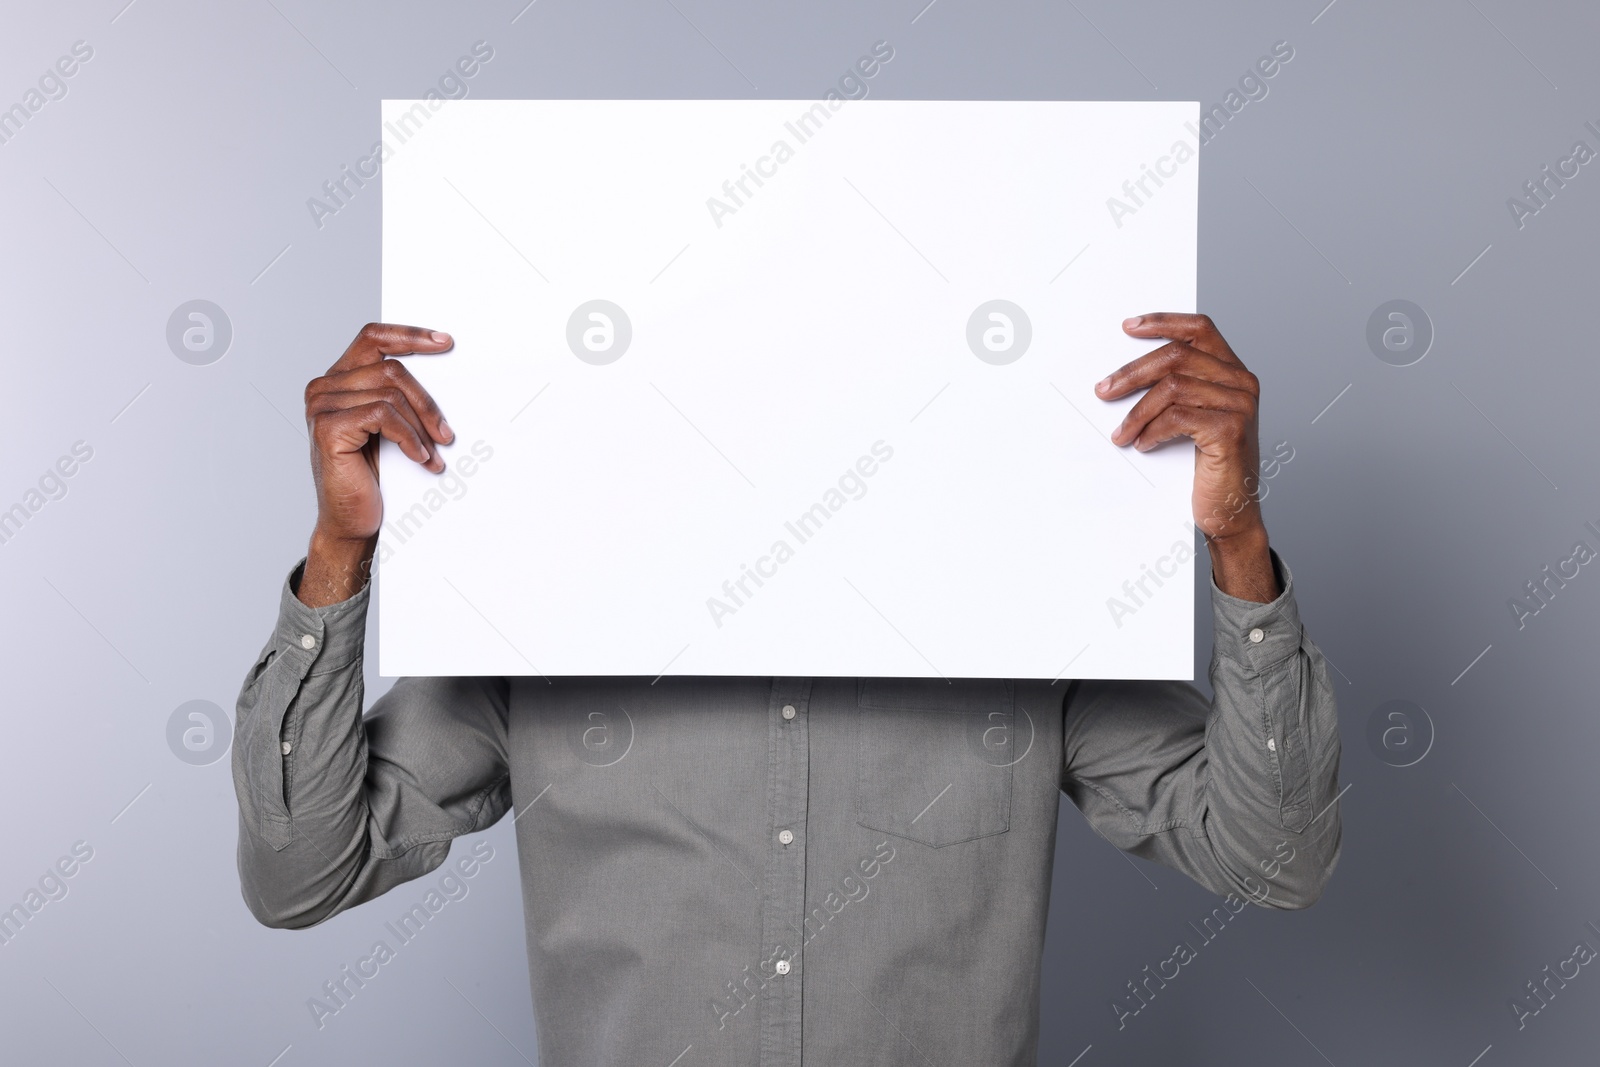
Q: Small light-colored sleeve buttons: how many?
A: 4